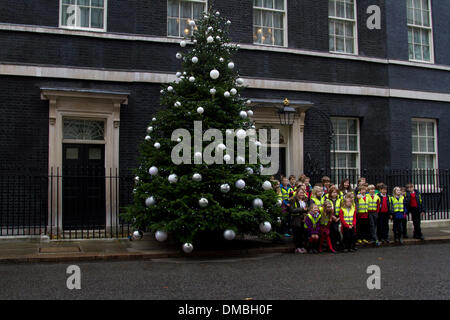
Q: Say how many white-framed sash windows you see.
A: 7